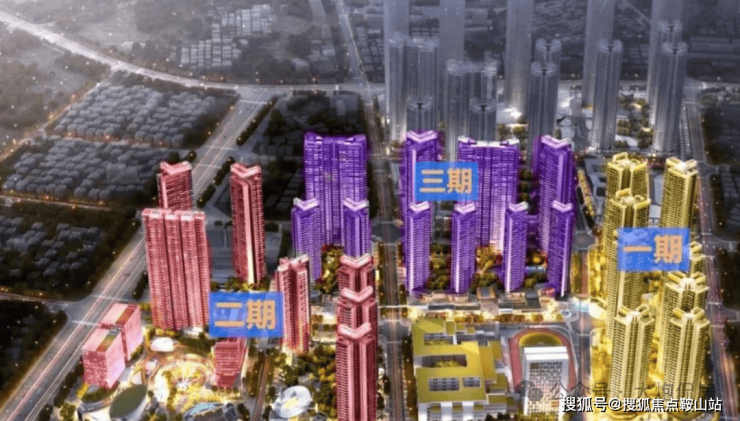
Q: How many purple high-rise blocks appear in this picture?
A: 10